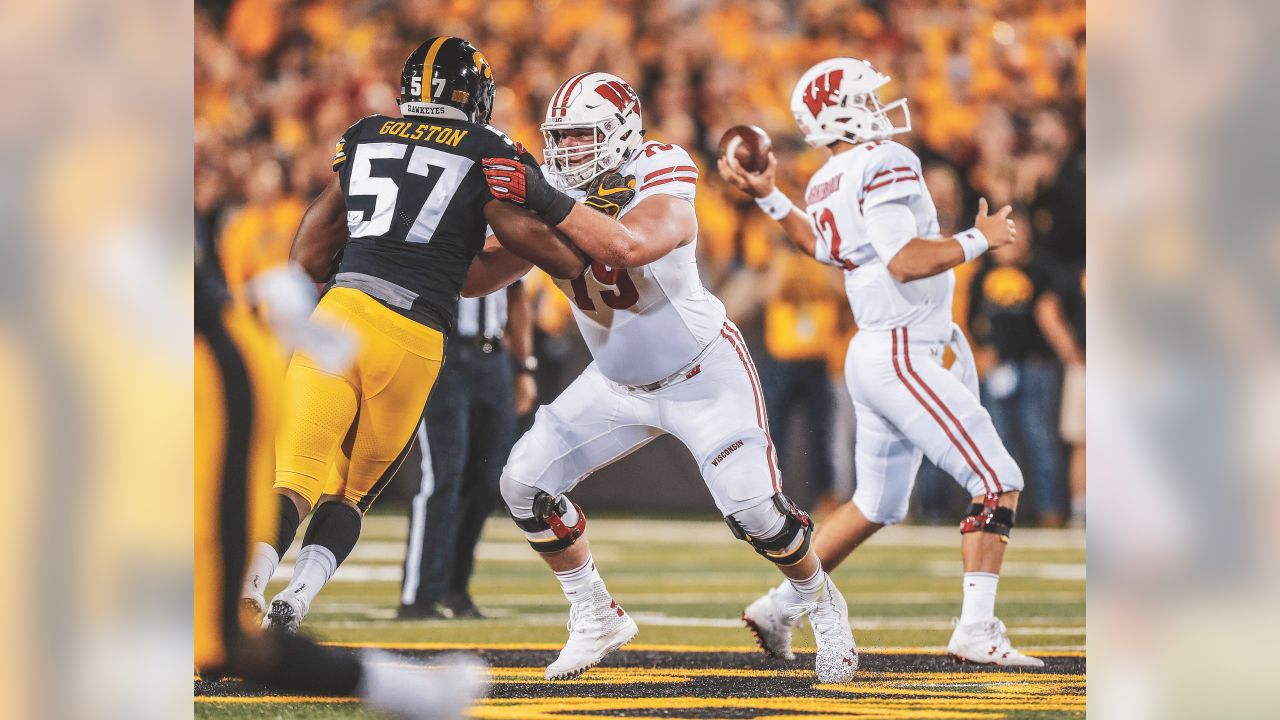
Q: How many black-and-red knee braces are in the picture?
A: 3